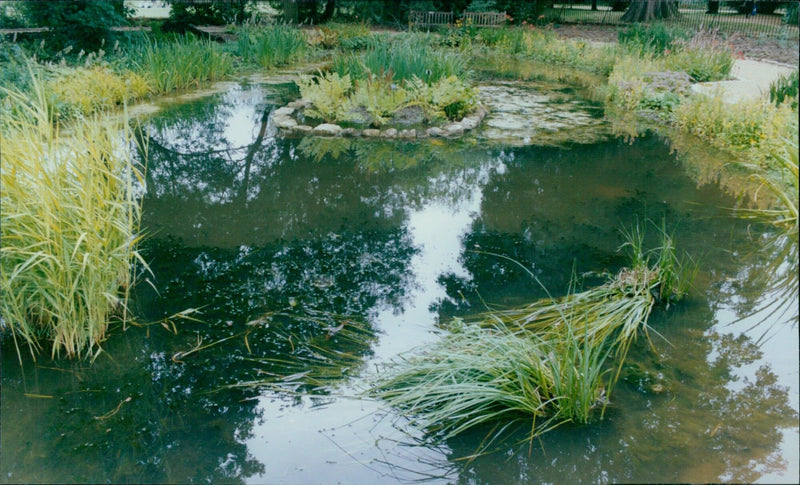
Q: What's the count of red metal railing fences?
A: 0